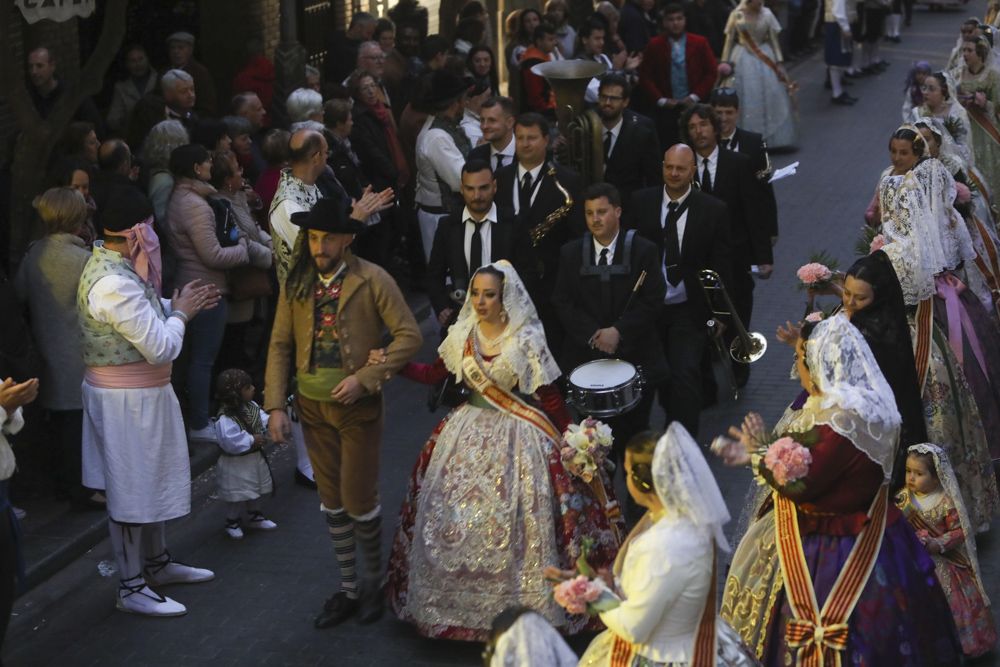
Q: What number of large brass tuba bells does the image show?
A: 1